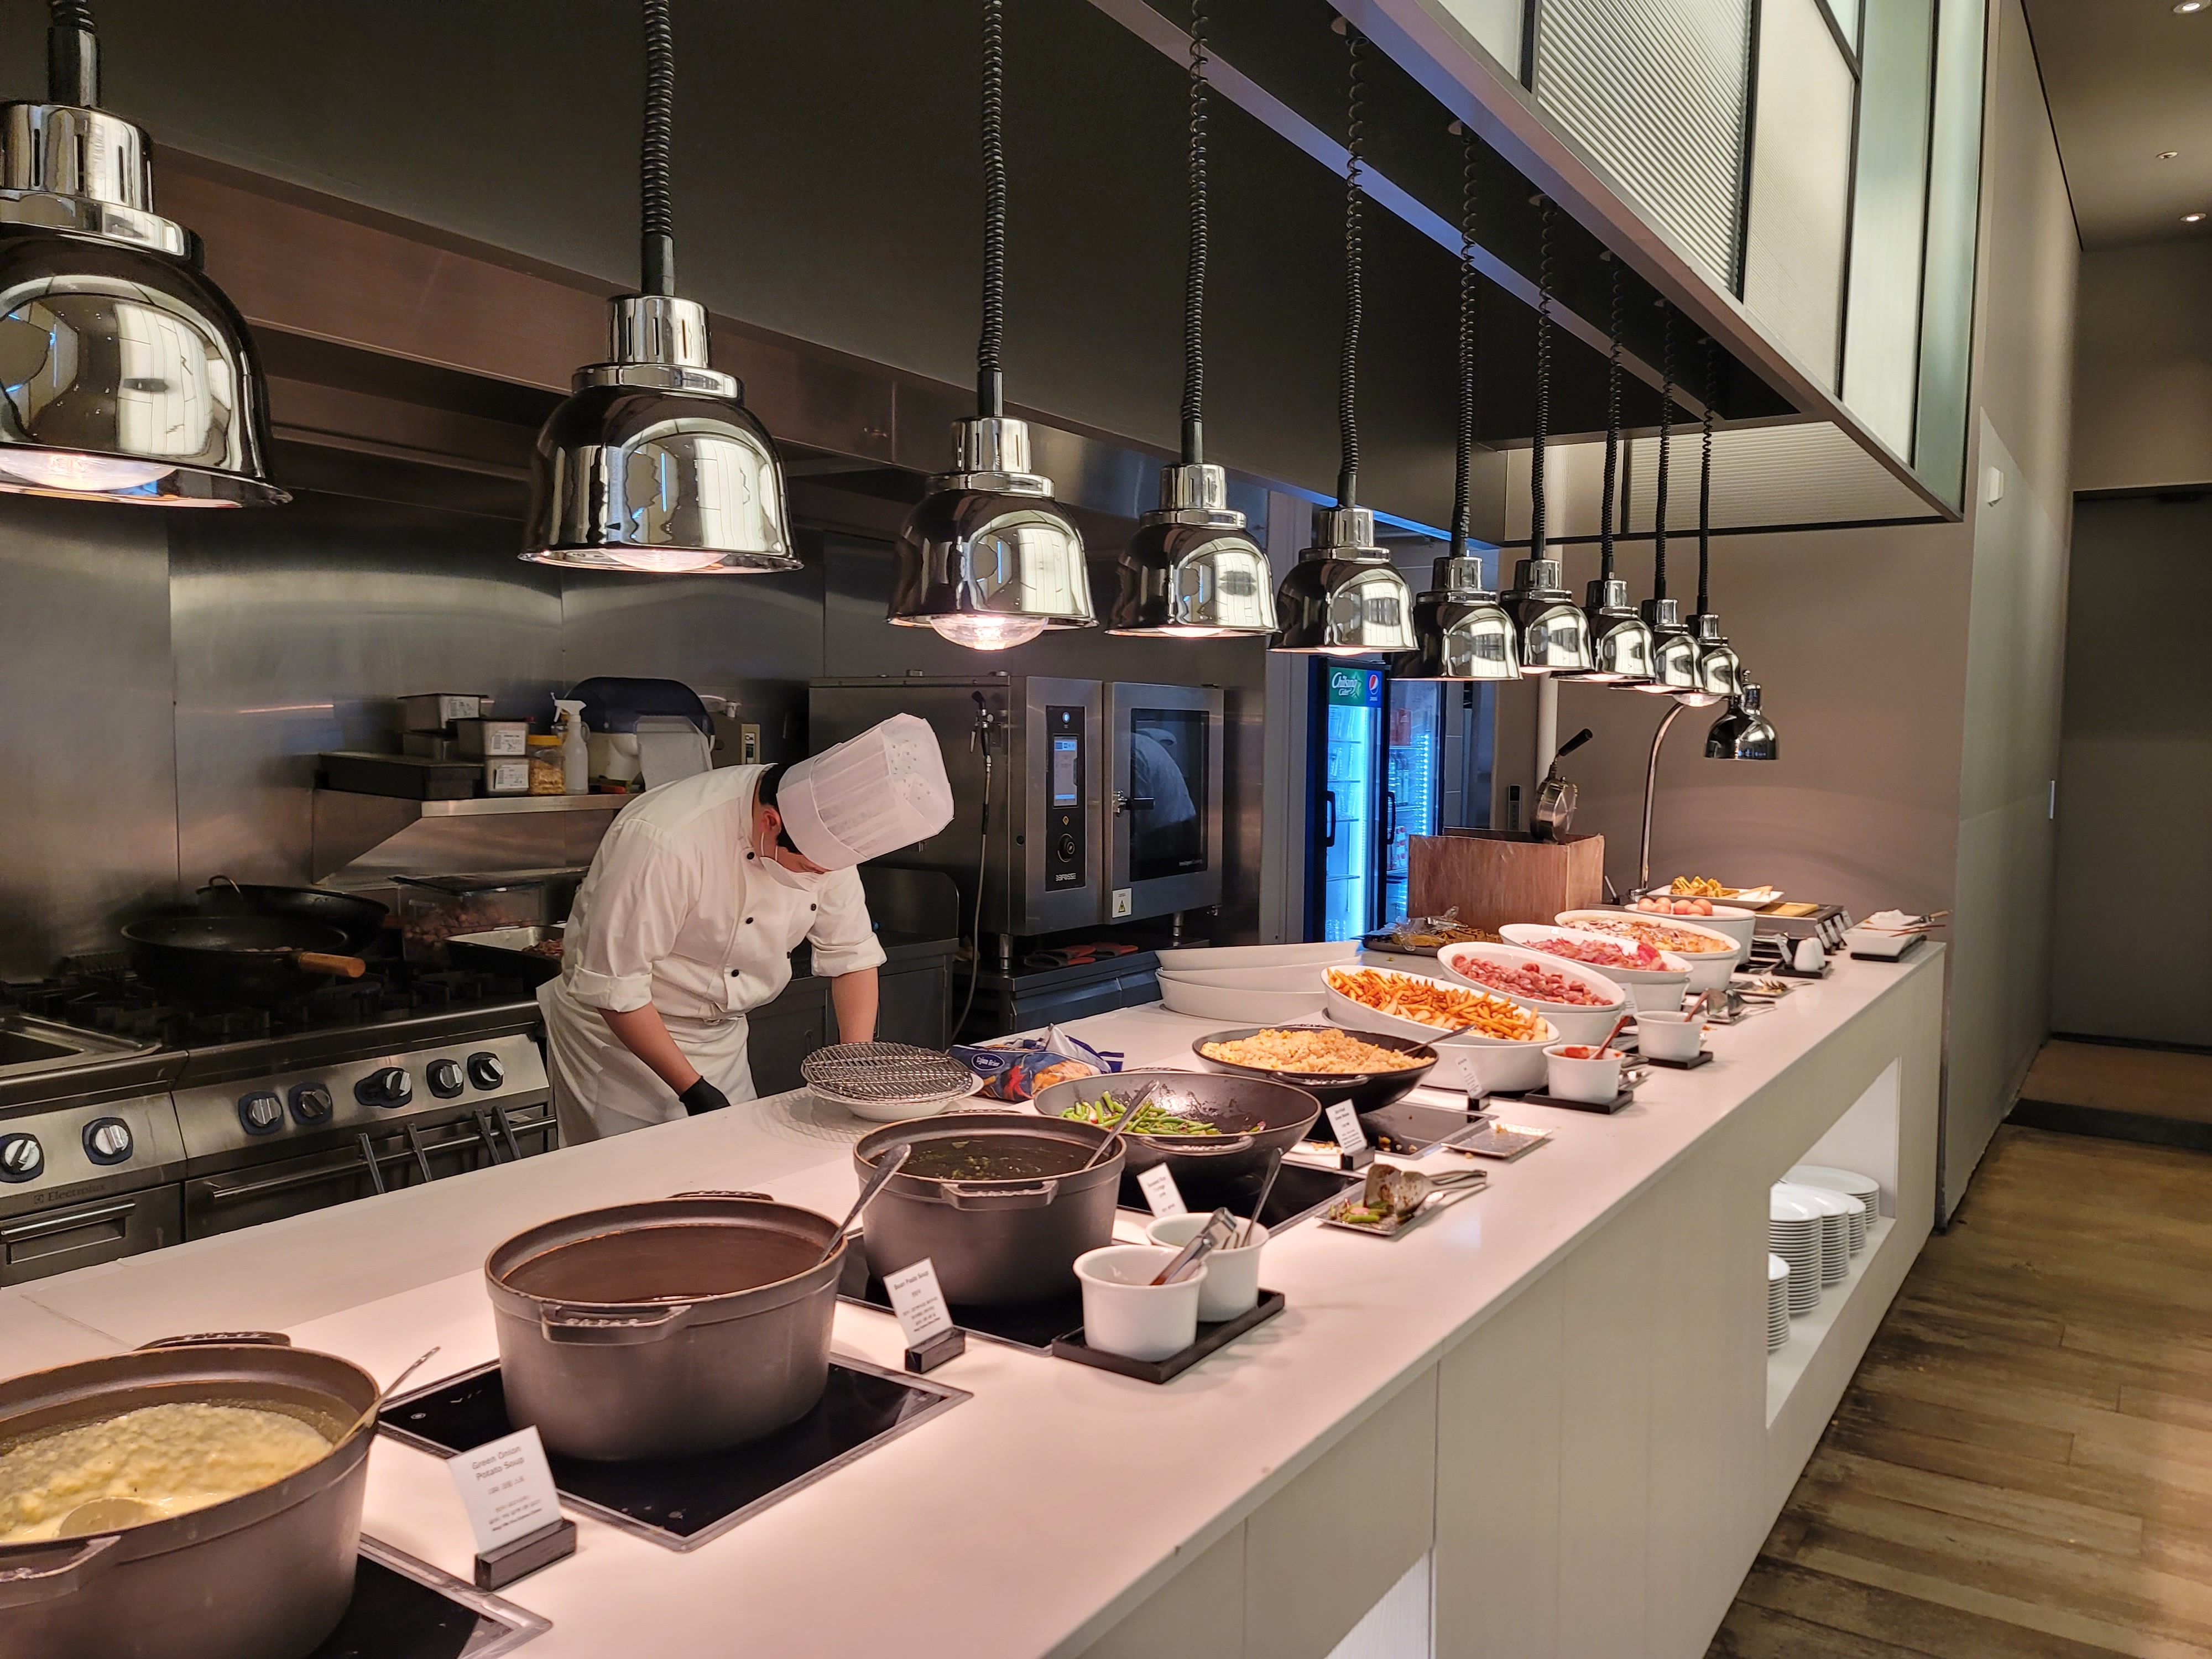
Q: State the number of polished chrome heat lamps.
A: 11